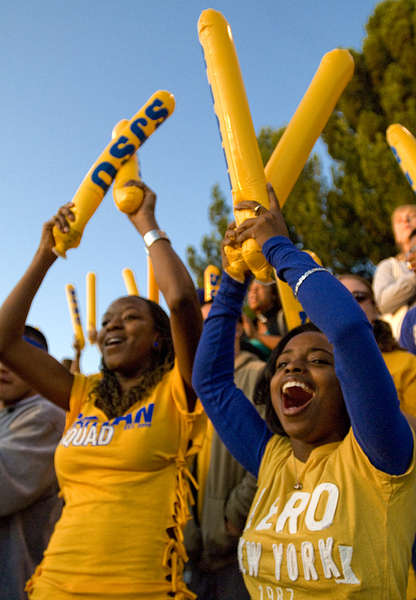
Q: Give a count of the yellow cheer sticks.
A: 11